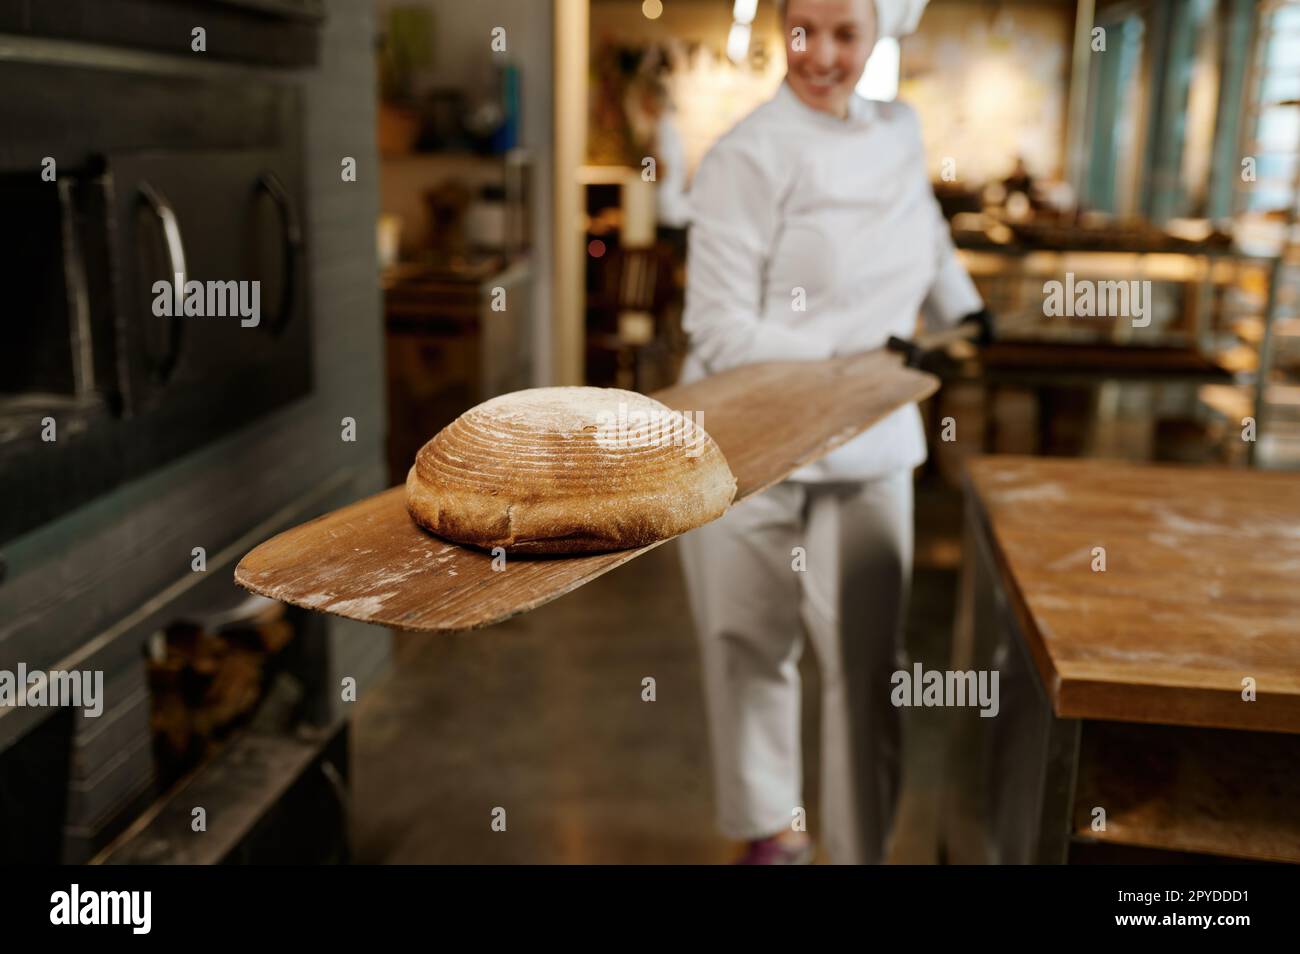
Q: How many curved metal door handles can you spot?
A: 2